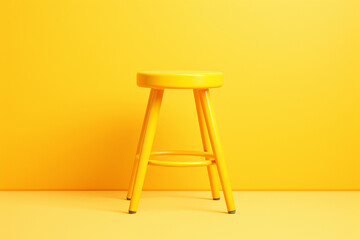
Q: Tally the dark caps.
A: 4